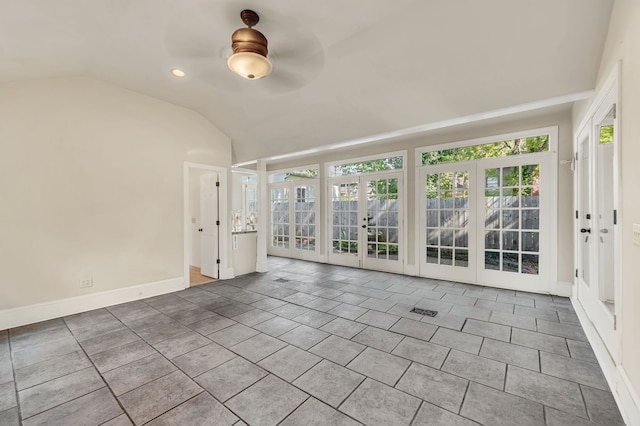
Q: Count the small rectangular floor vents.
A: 2